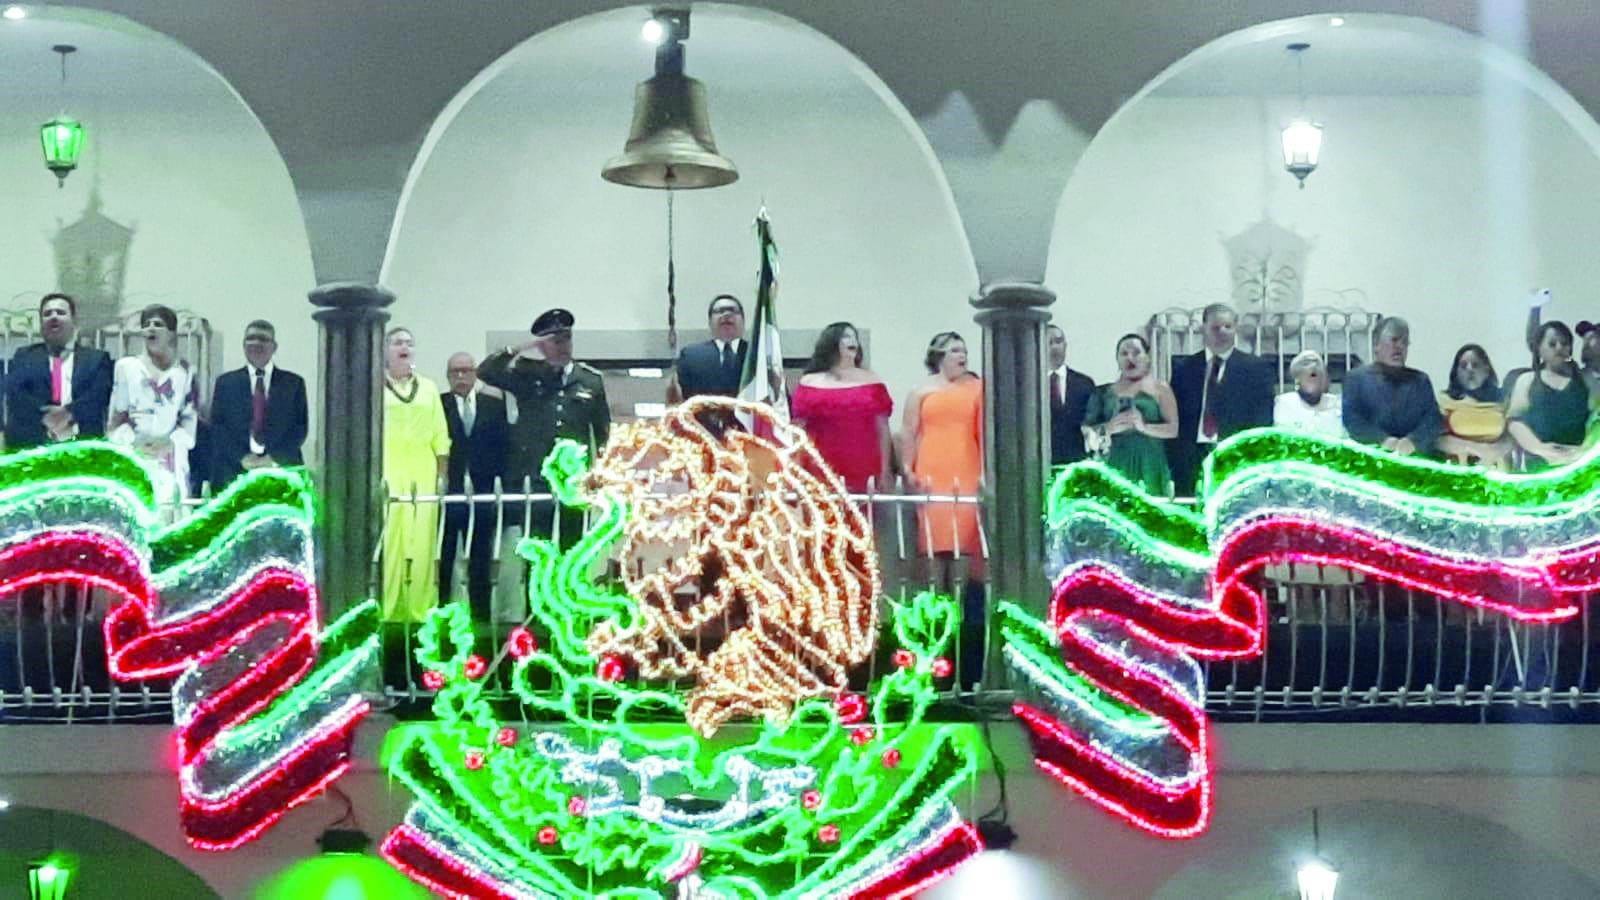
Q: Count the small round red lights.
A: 15